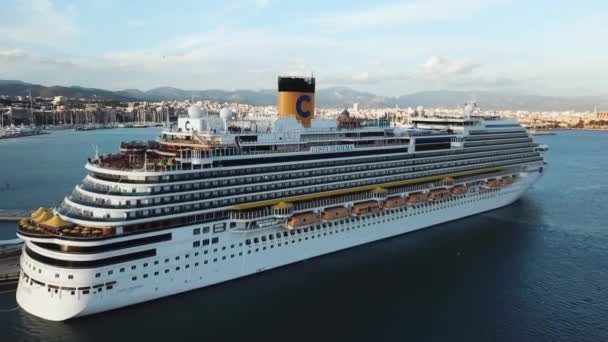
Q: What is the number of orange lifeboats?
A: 9